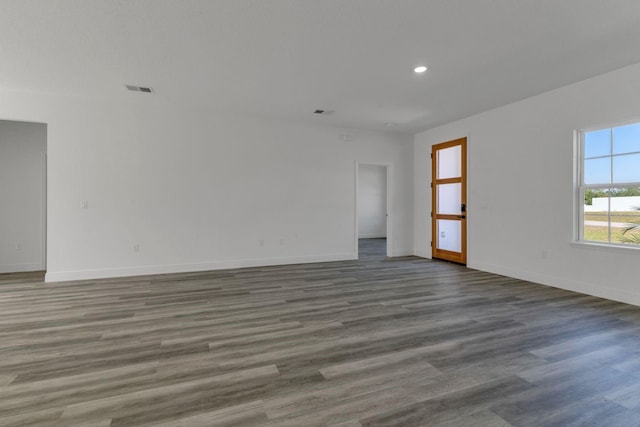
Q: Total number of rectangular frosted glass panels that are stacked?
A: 3